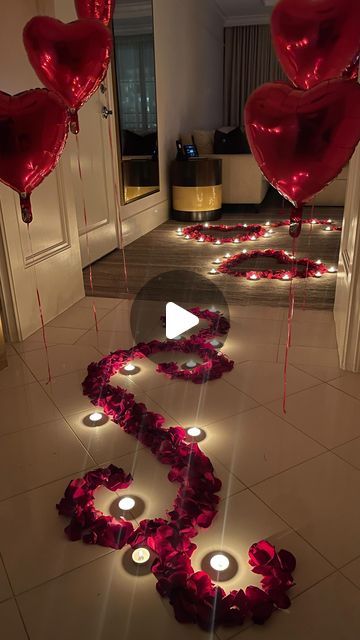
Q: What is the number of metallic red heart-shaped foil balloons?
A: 5